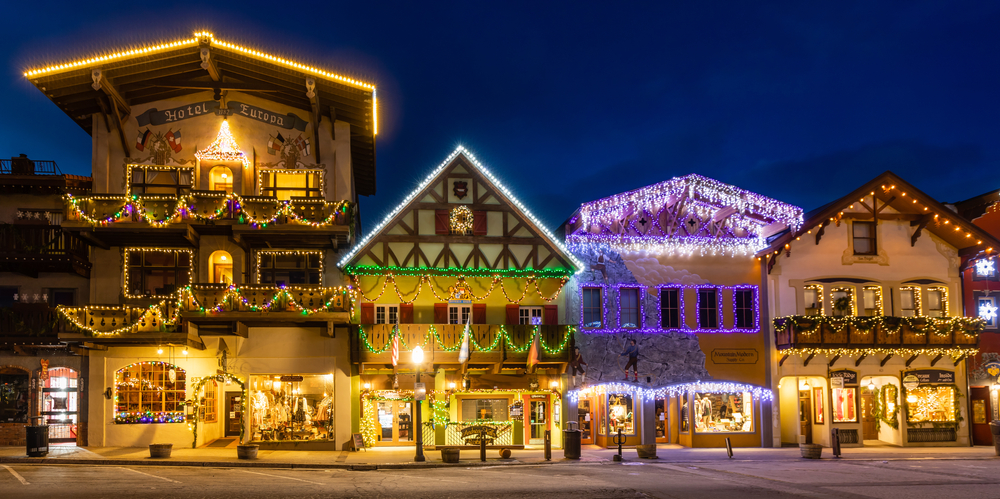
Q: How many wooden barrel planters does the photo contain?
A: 5